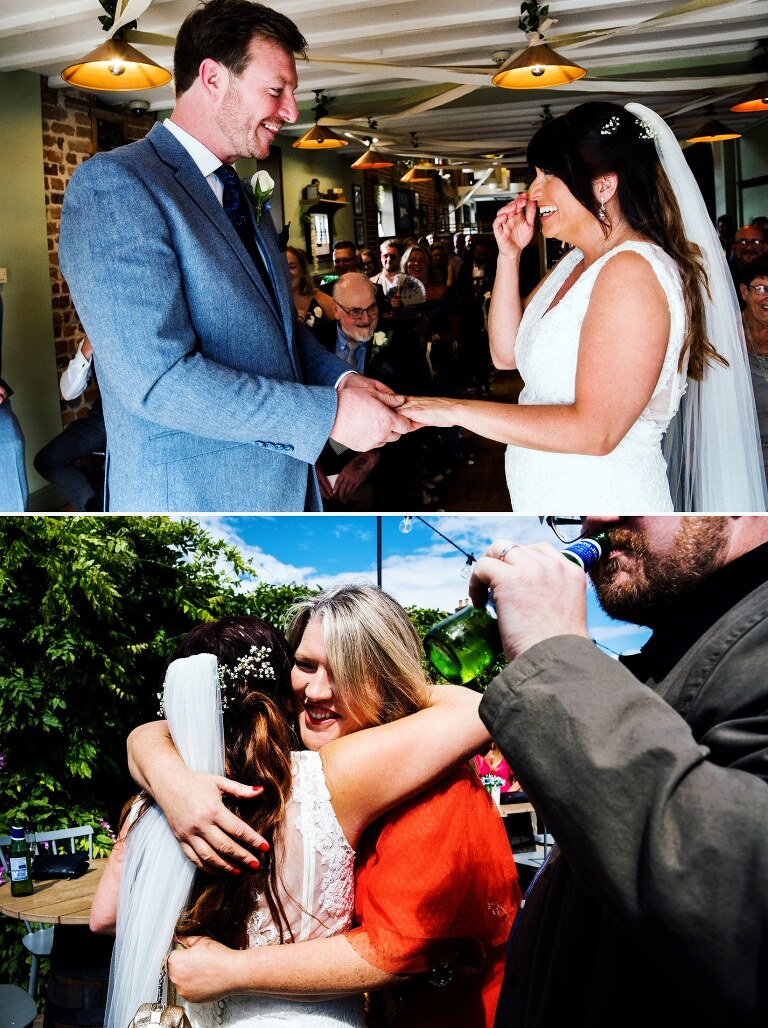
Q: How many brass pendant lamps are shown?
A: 7